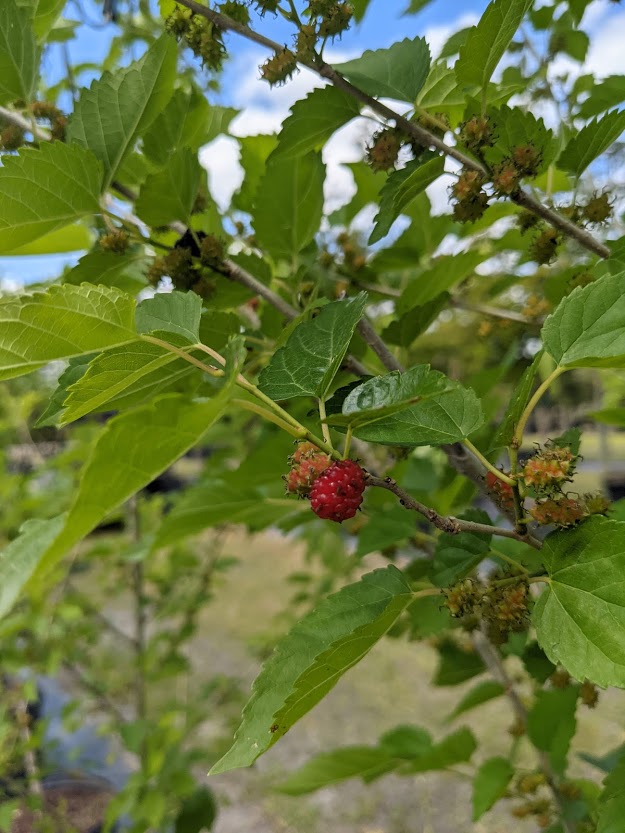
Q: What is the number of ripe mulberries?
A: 1